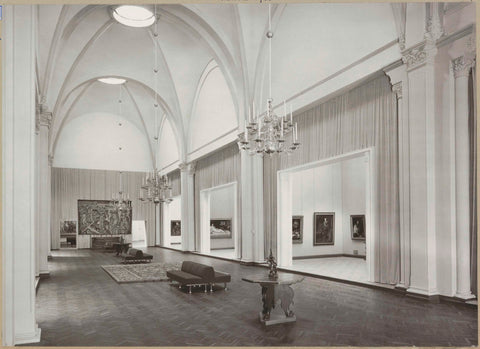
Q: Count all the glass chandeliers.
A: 3